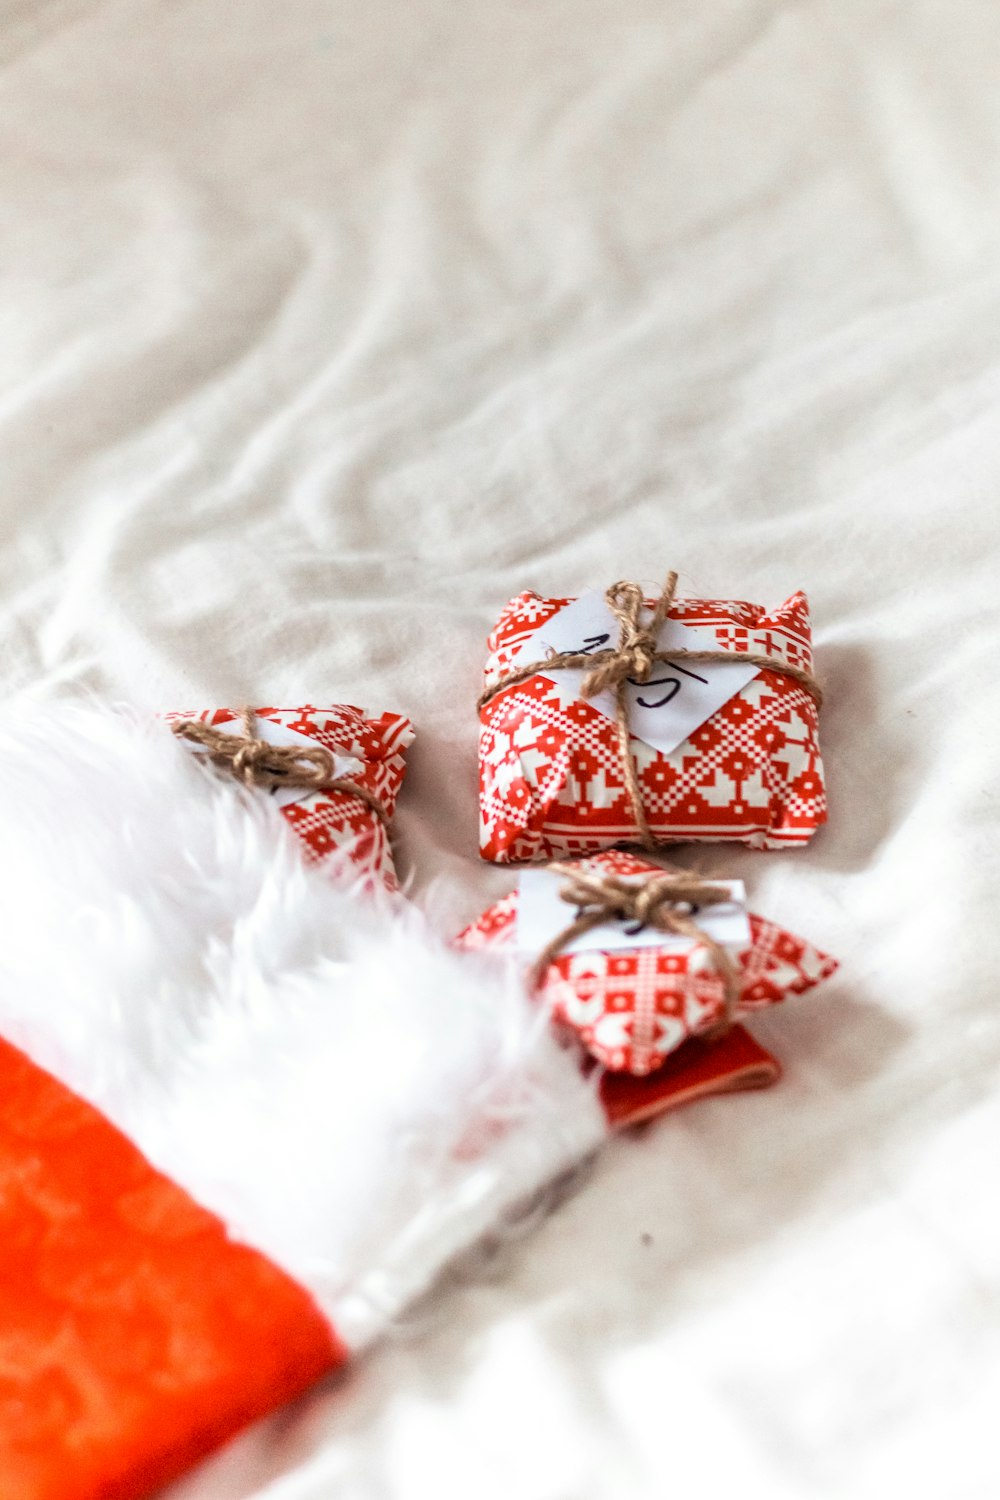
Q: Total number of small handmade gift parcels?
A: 3